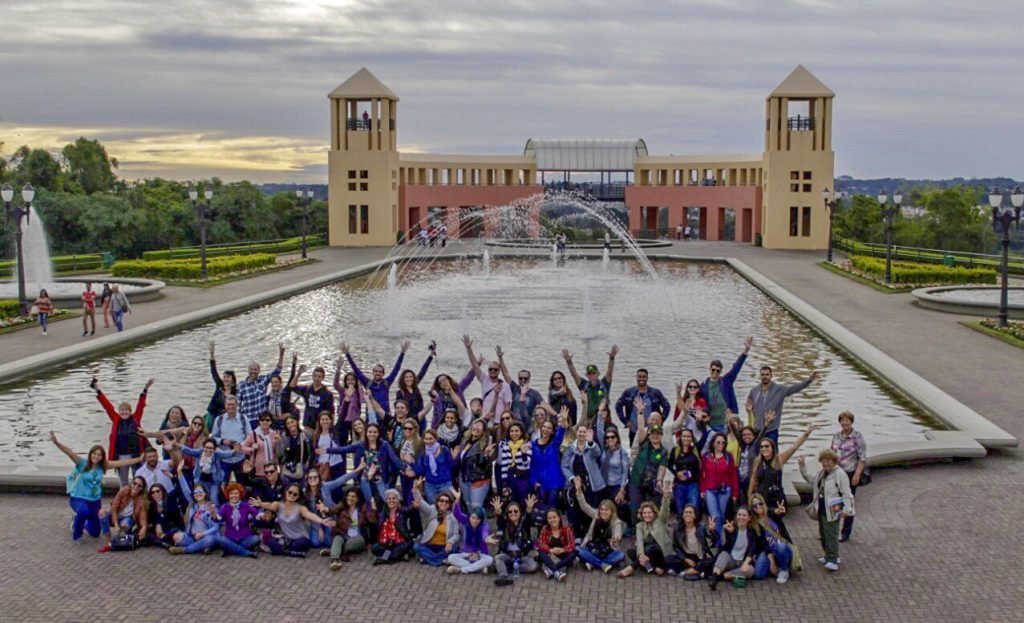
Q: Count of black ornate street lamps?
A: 6